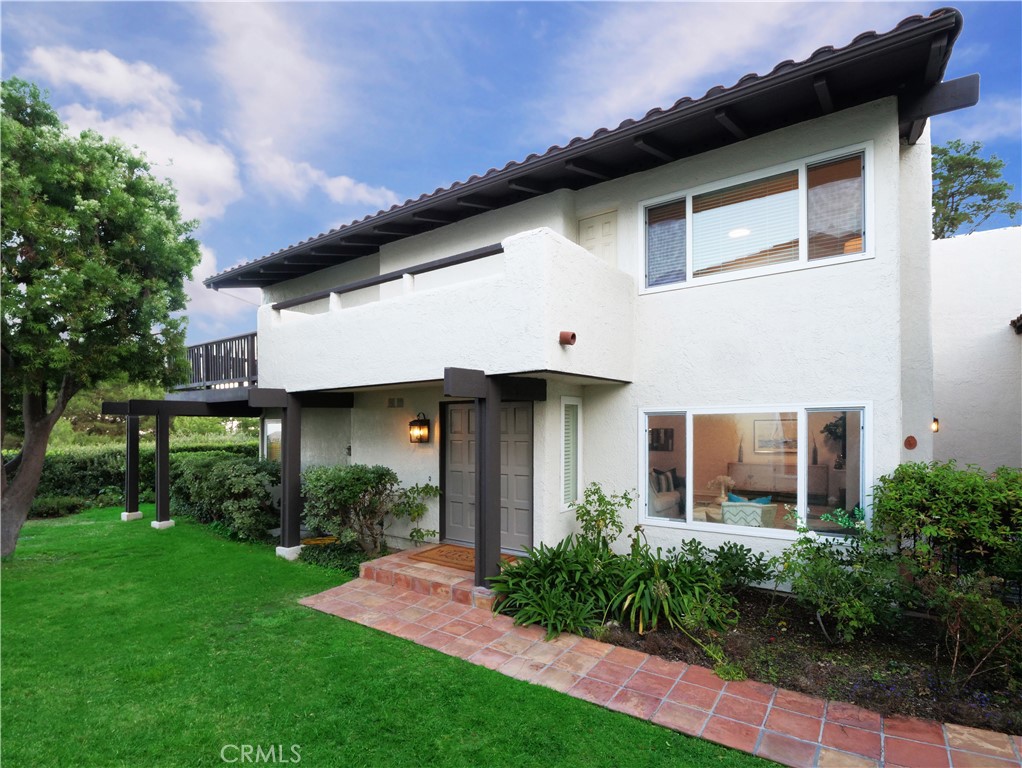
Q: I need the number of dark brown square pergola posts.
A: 4